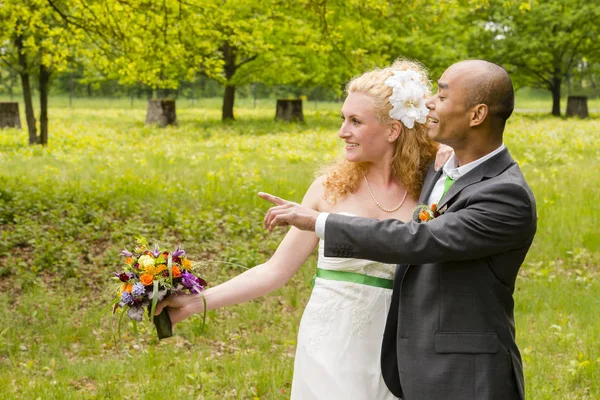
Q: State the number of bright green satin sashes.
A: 1